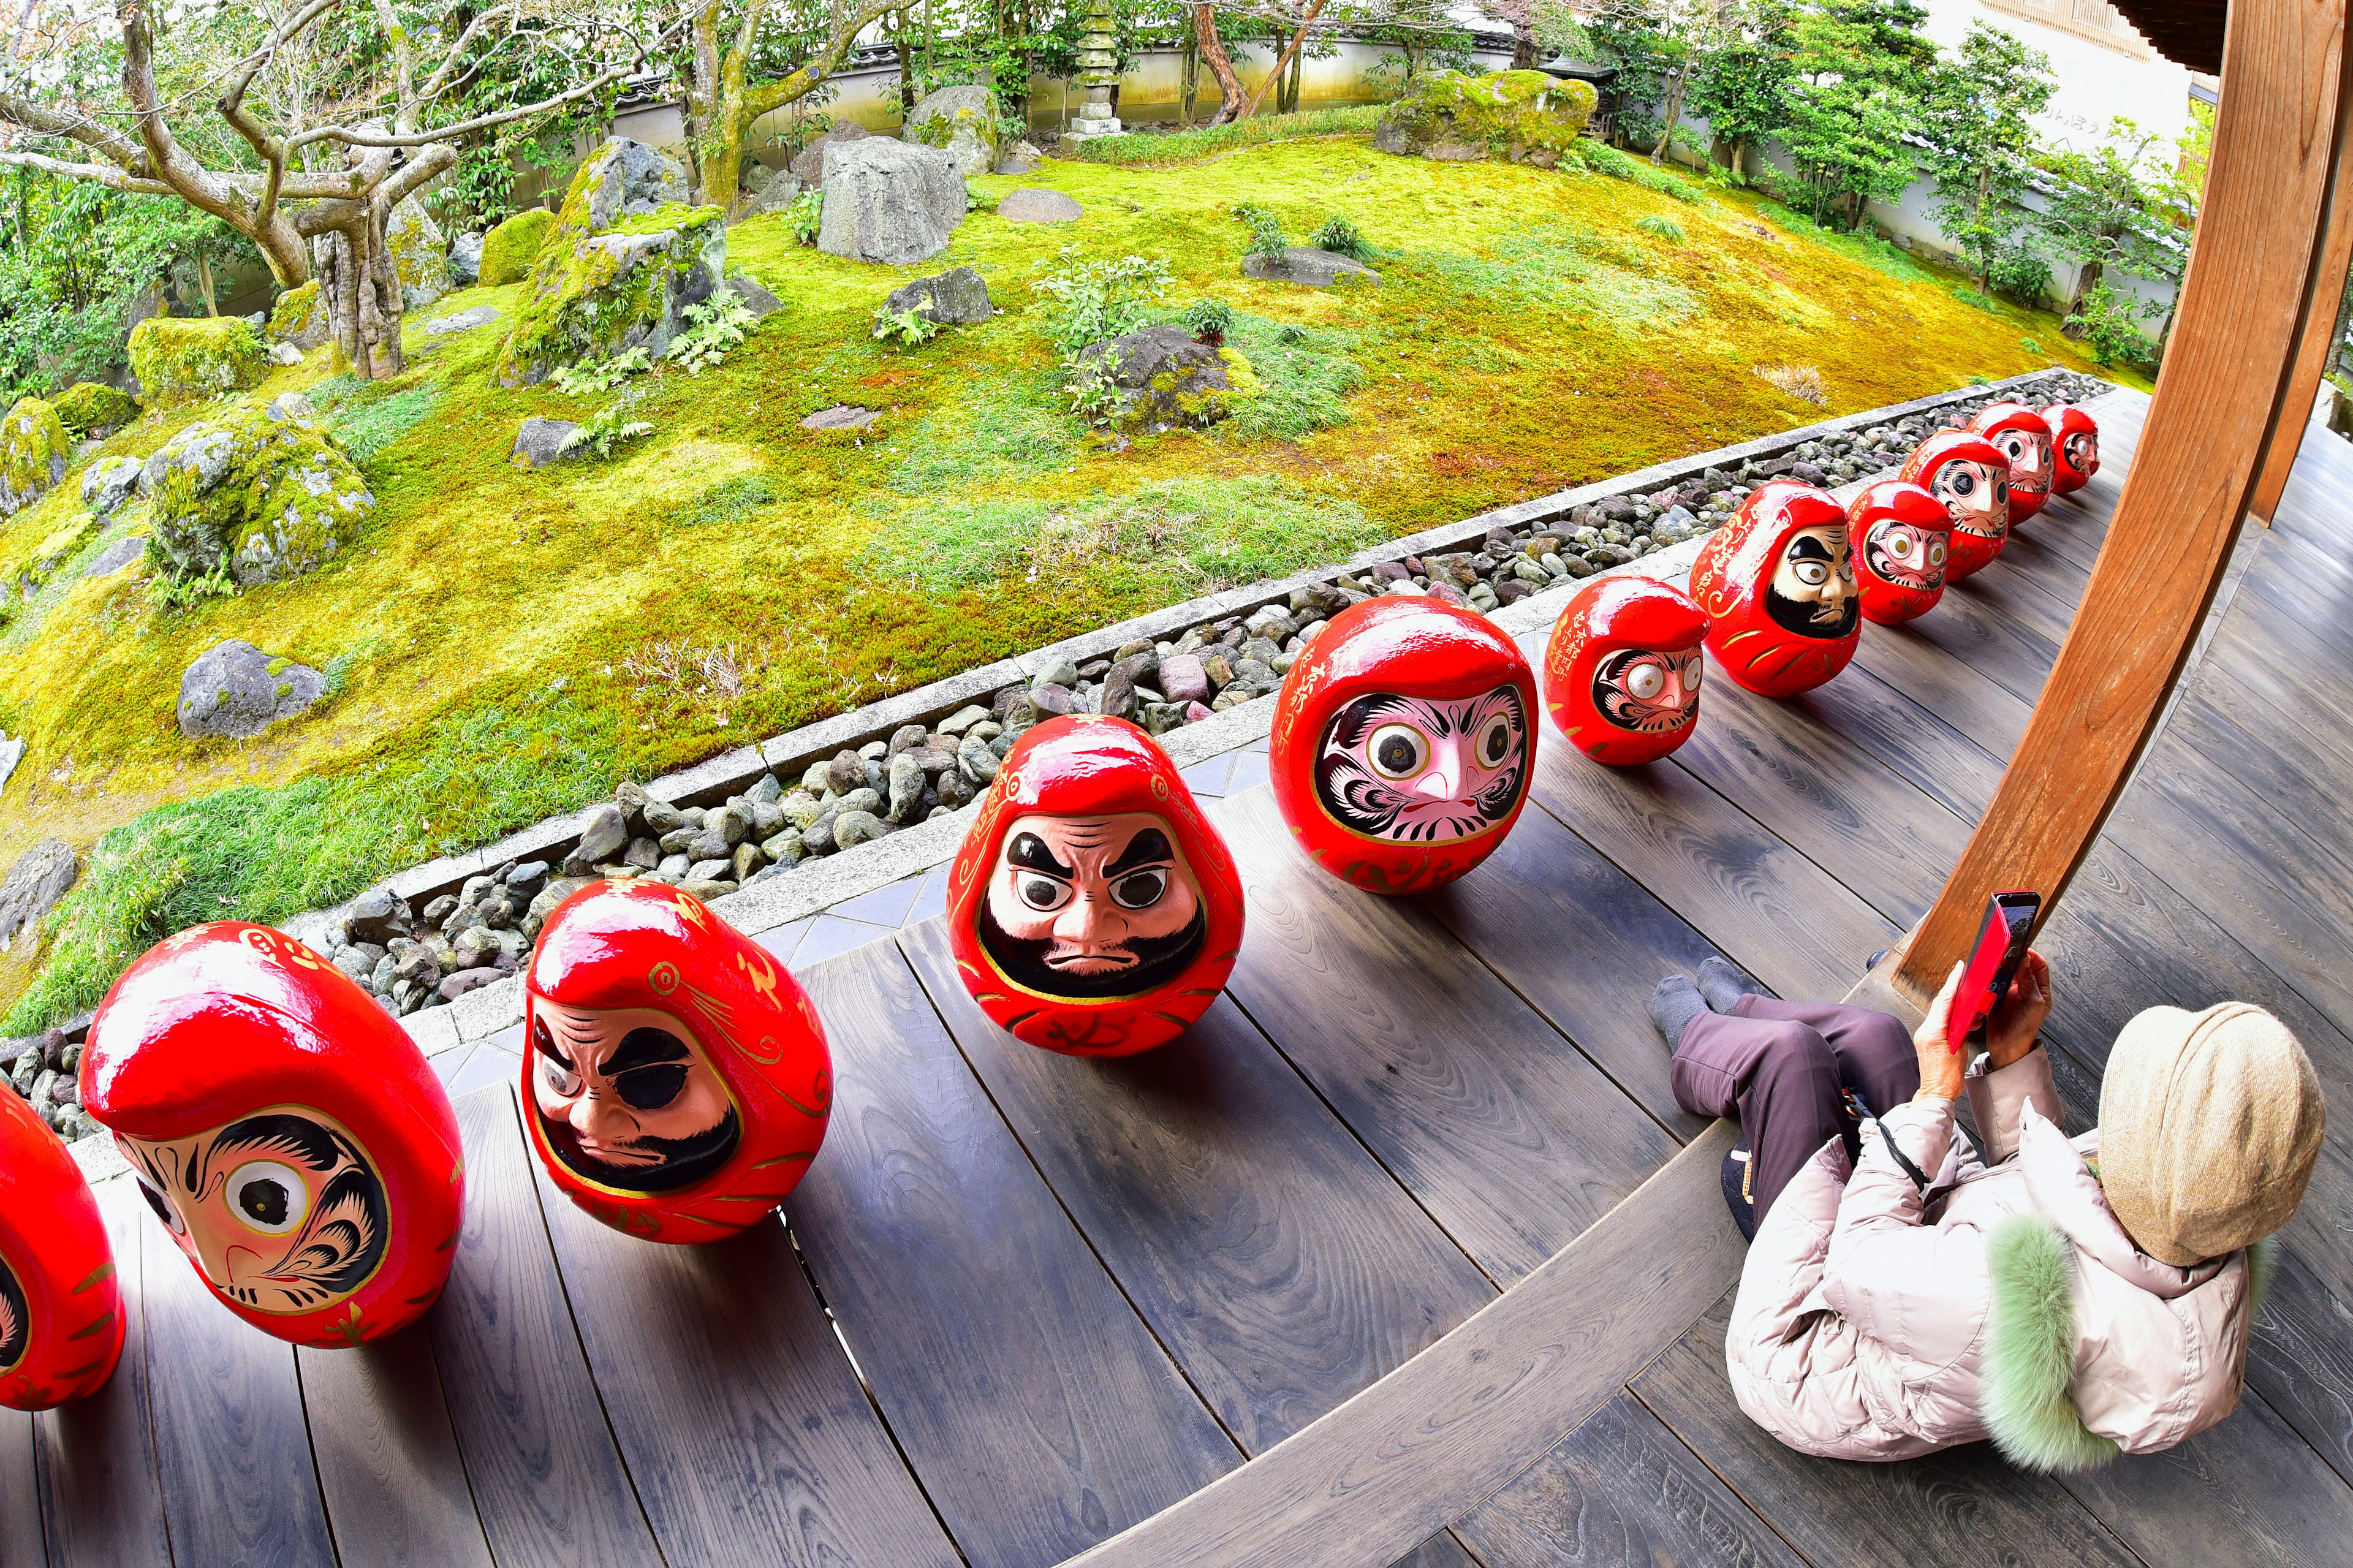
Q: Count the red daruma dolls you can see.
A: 11